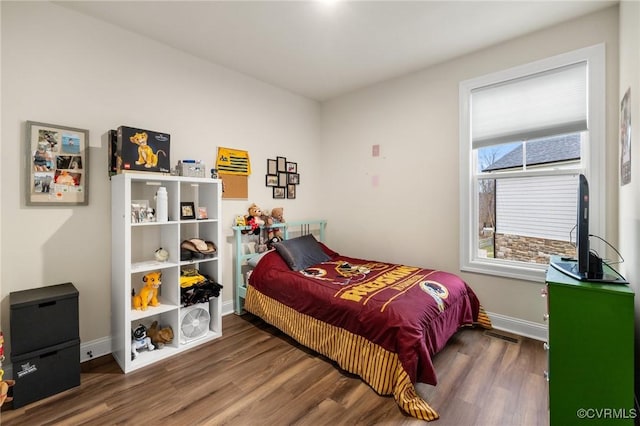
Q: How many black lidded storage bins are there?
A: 2